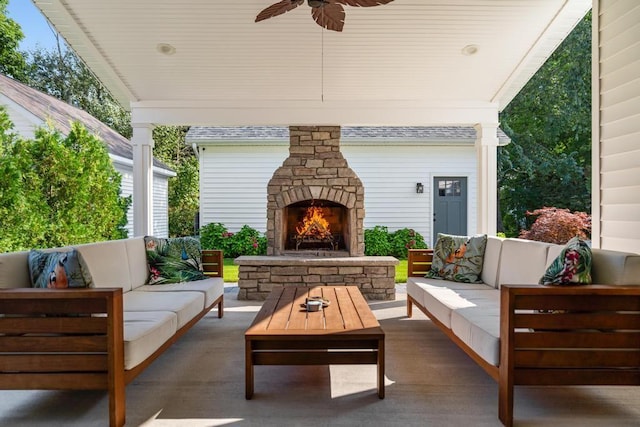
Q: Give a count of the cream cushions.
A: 12